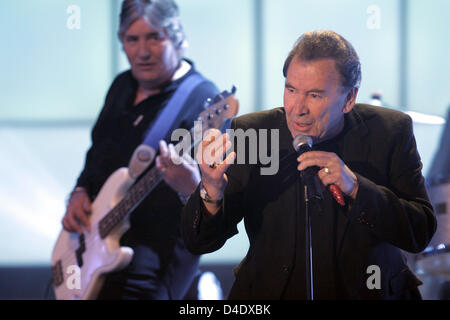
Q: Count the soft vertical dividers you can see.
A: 3